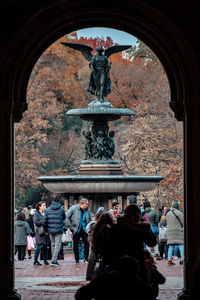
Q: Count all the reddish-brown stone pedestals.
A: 1